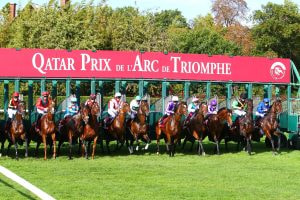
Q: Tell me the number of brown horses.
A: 11